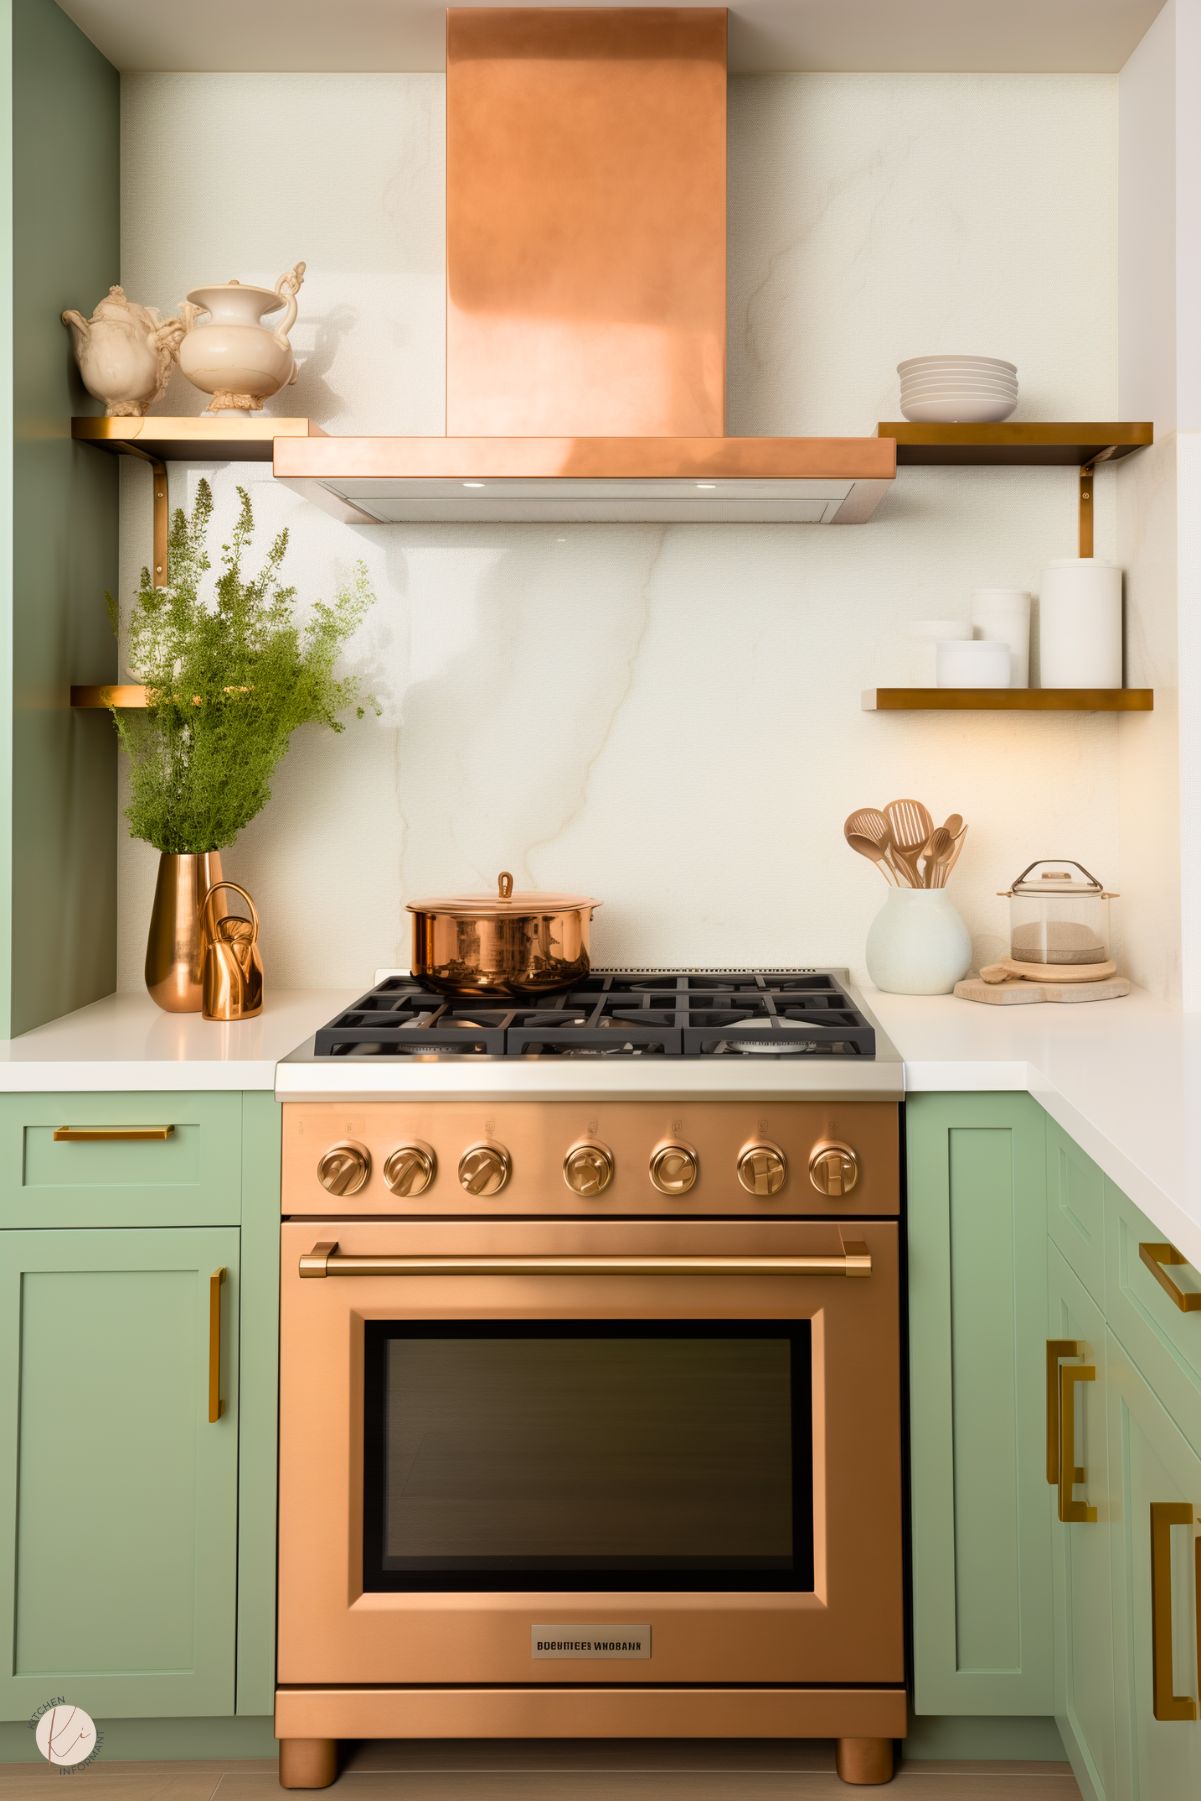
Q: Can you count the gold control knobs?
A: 7